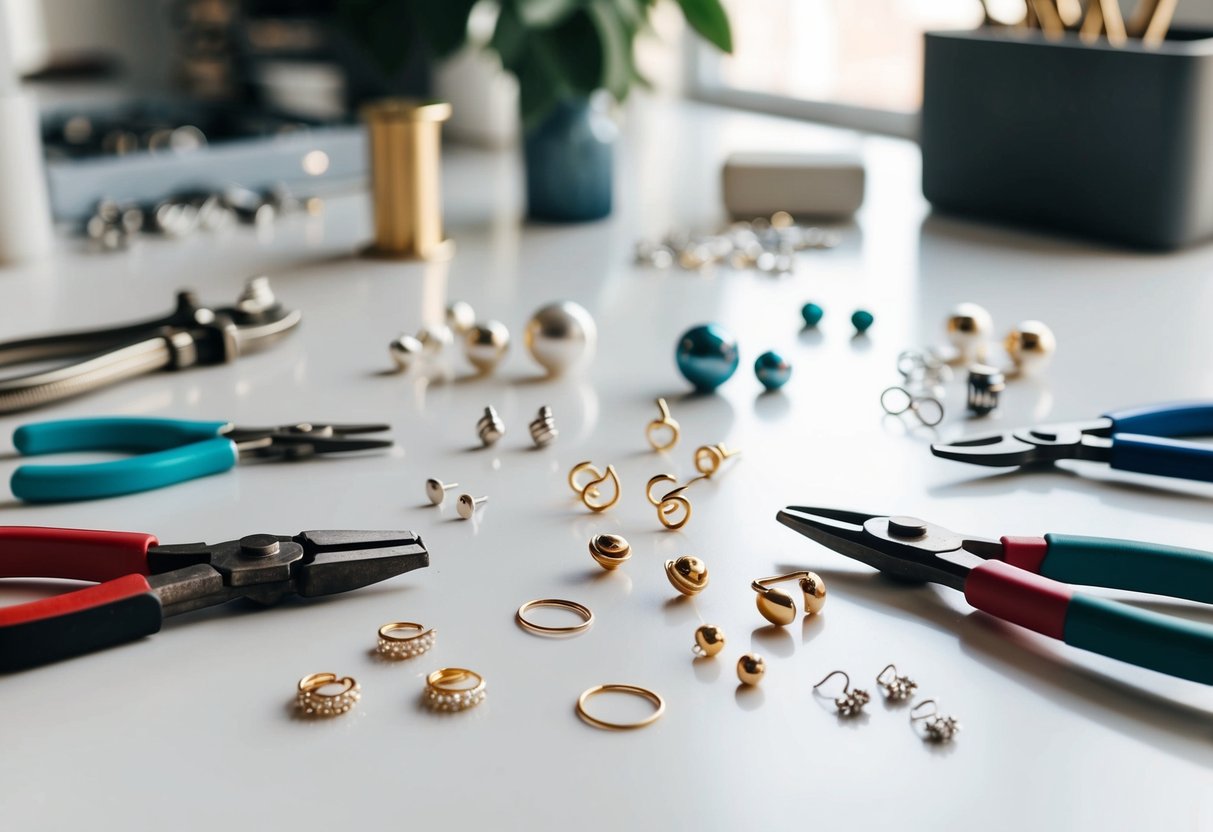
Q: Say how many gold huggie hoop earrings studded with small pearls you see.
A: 3